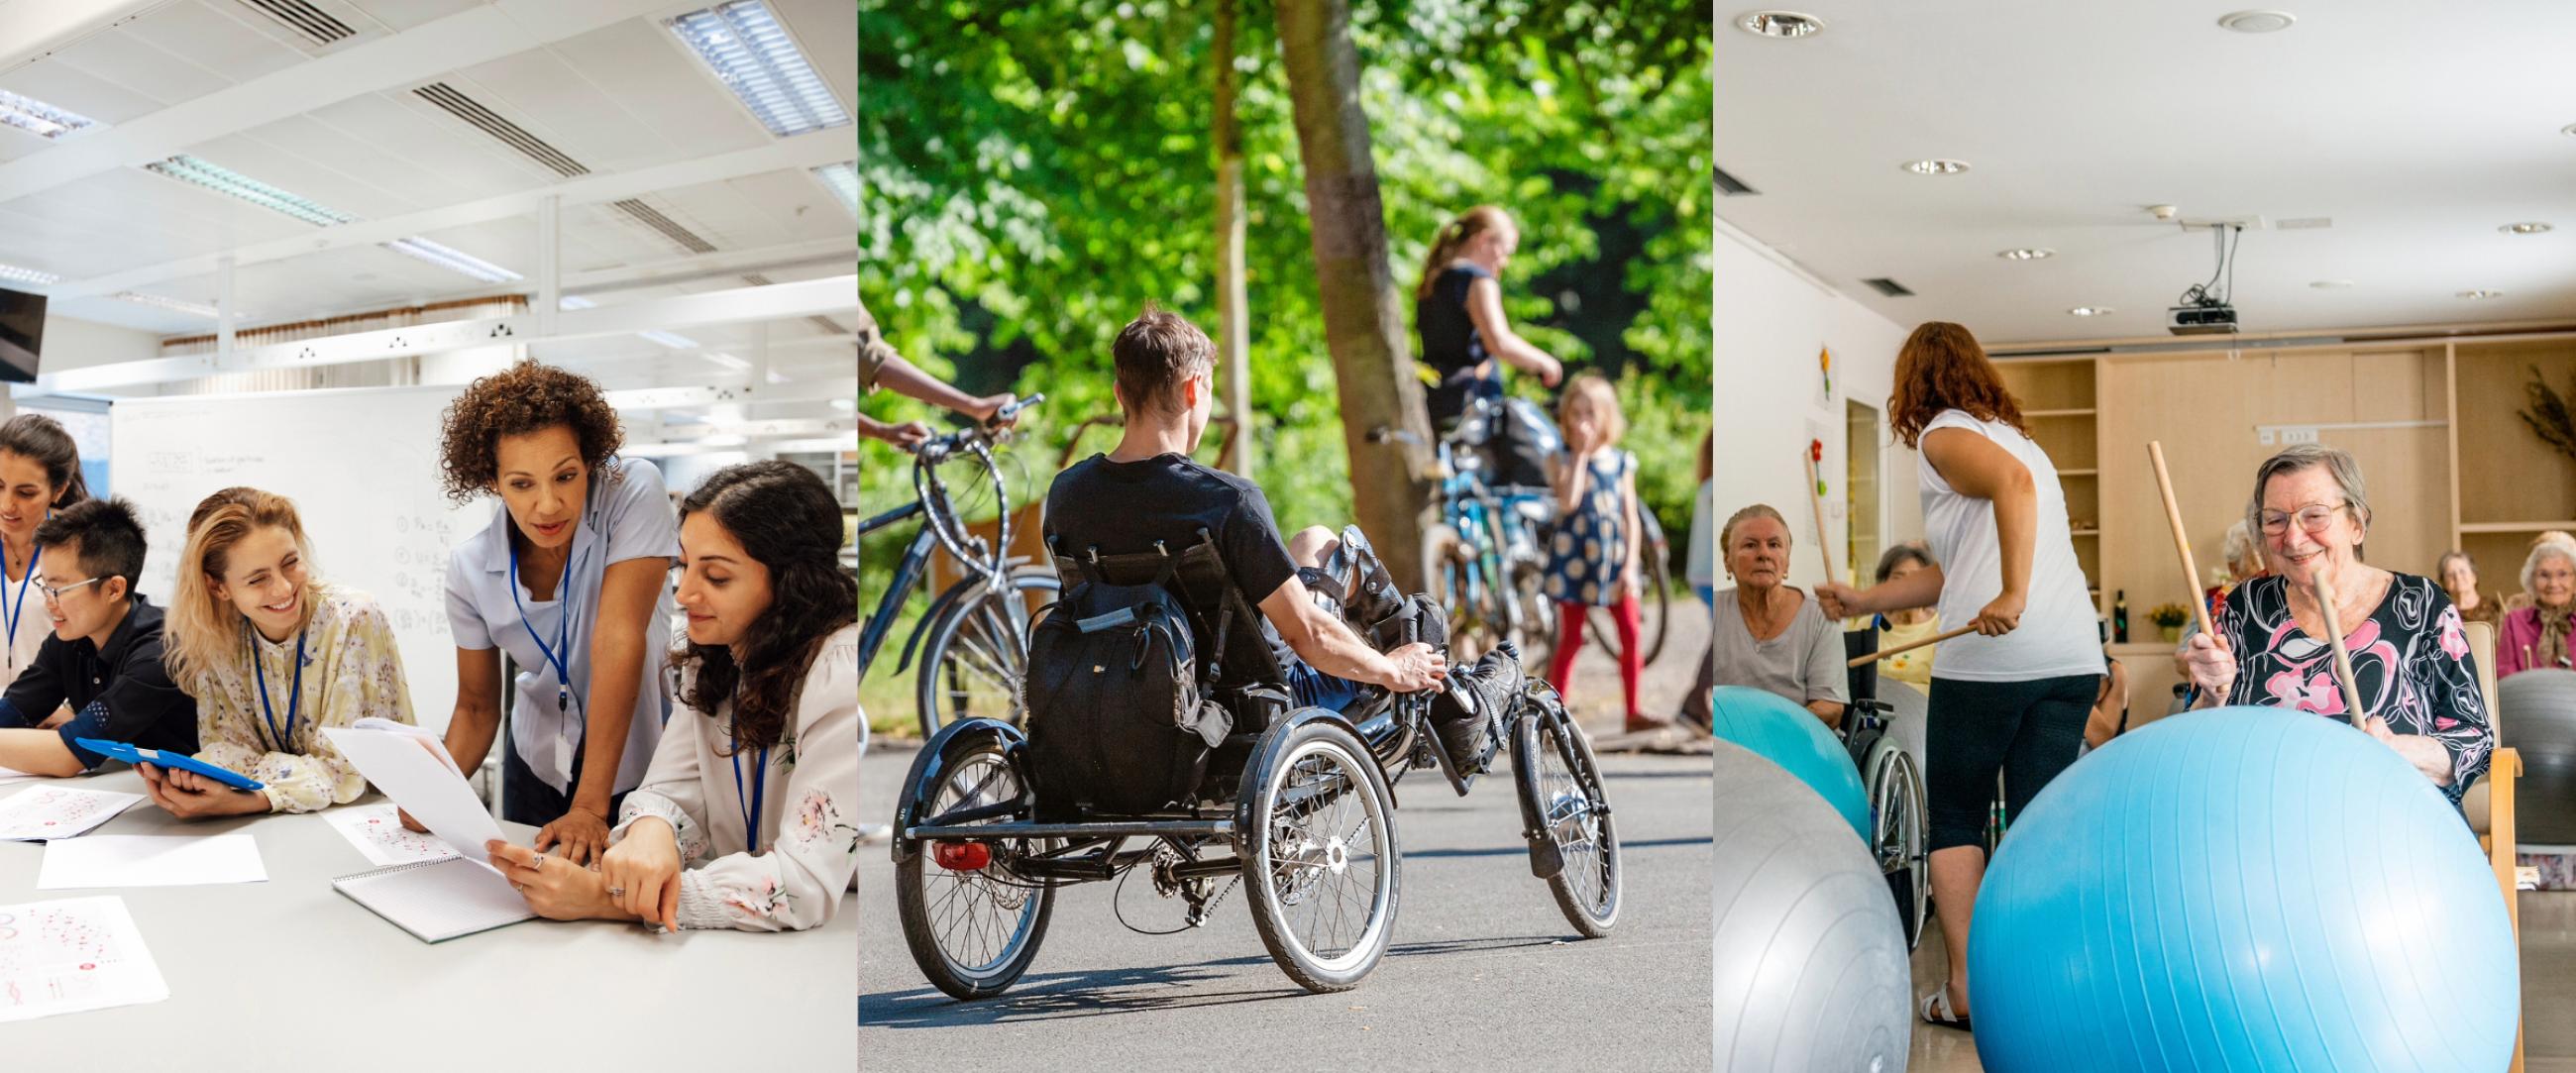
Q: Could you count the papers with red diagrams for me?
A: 3